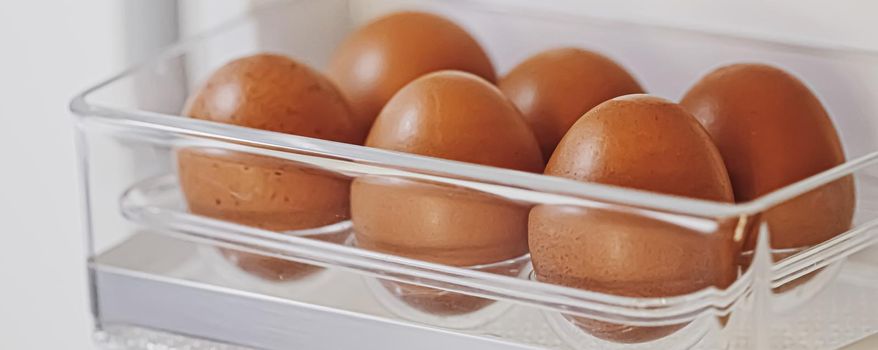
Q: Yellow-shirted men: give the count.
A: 0